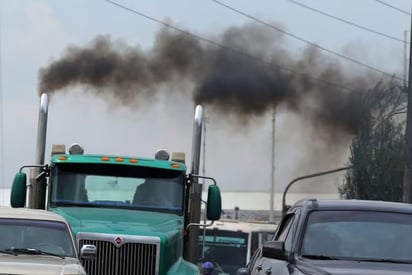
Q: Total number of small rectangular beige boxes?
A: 2